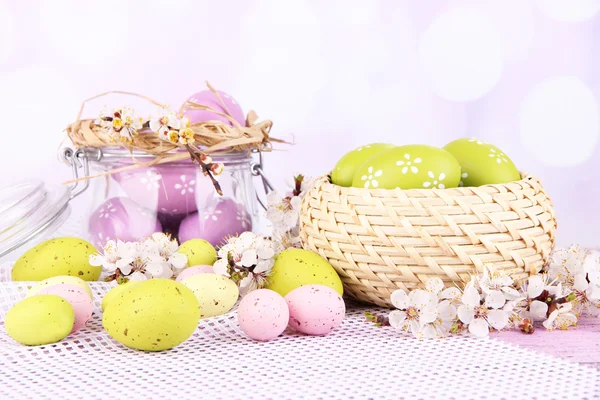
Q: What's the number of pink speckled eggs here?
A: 4